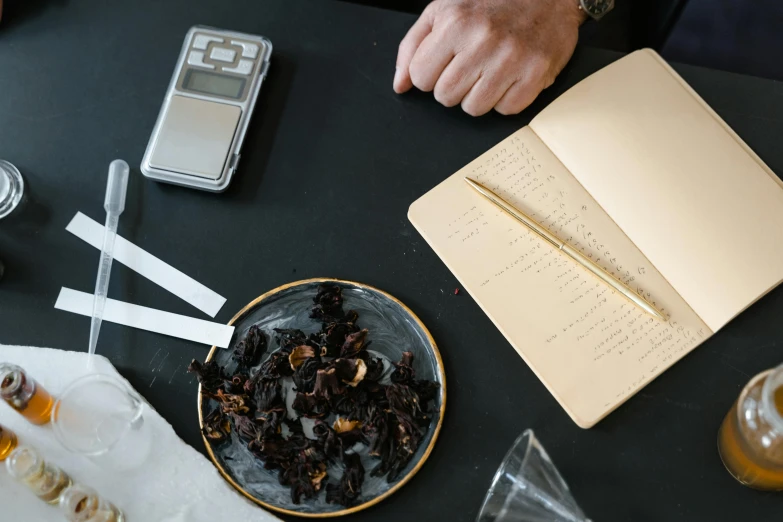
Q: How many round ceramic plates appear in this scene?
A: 1